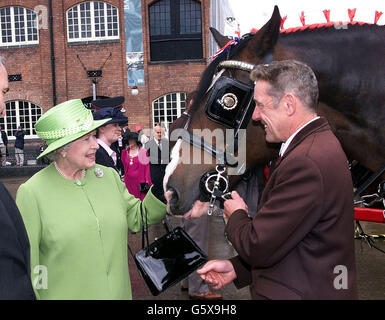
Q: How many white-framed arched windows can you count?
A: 4